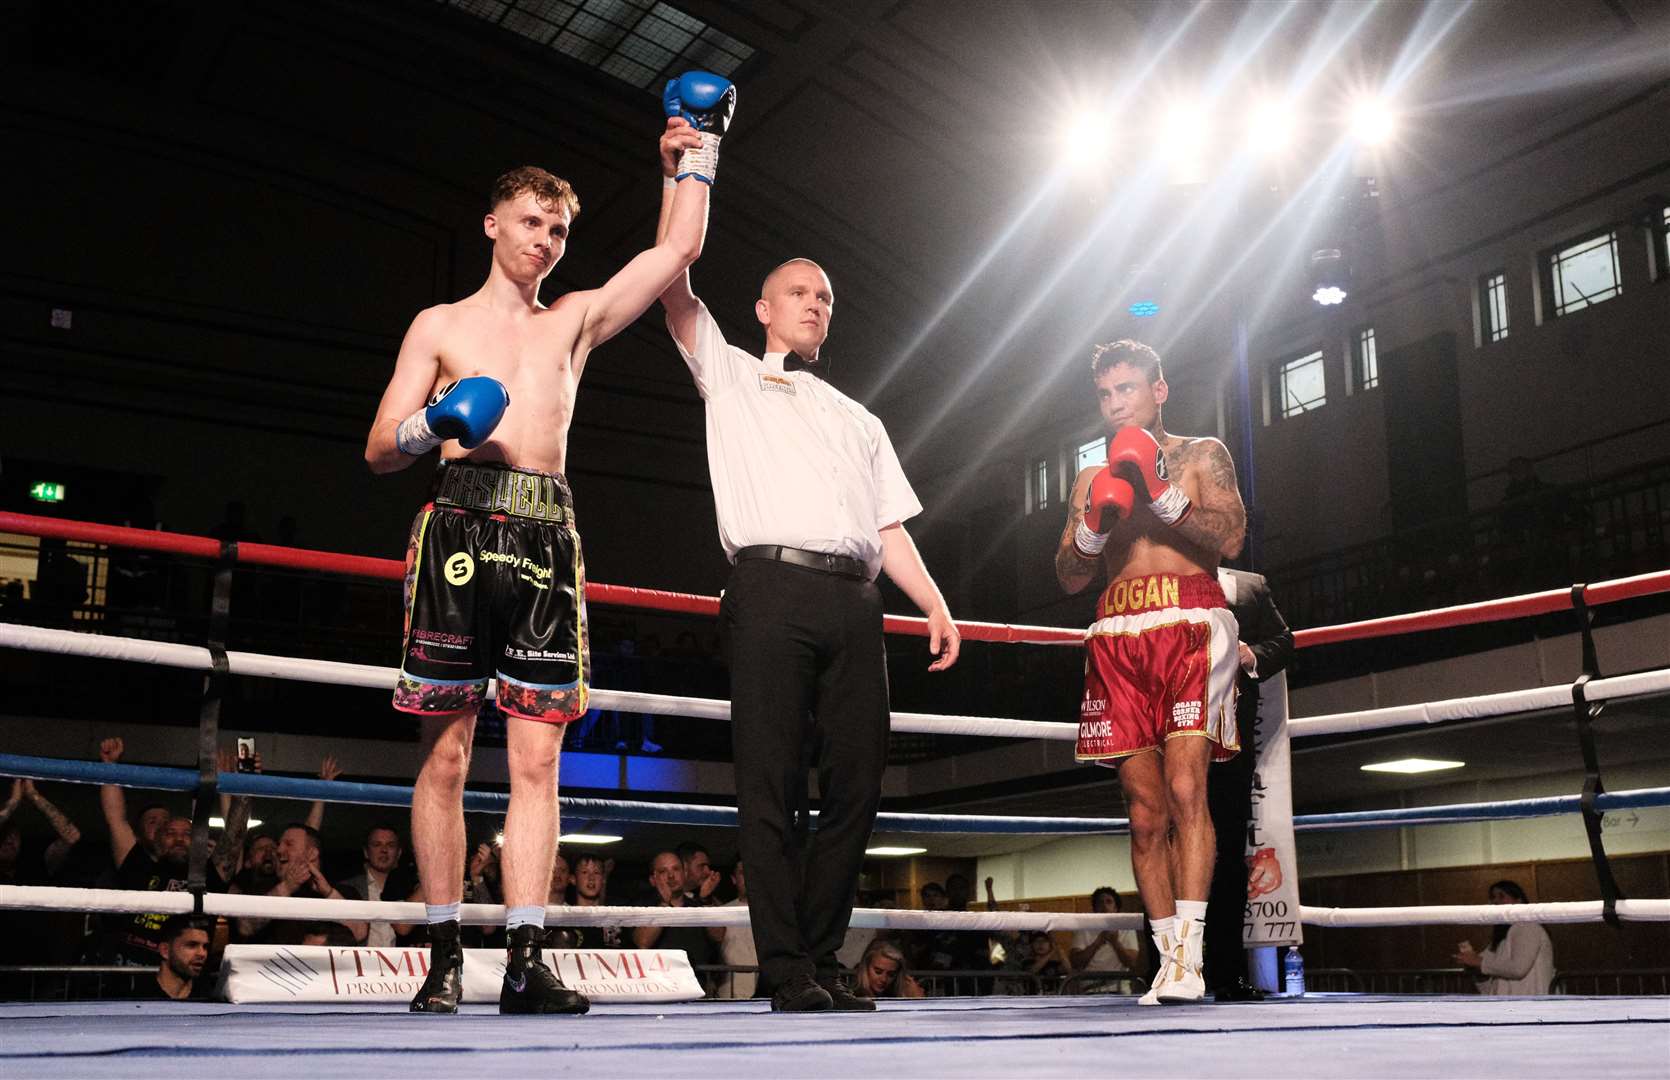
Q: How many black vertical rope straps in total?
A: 2